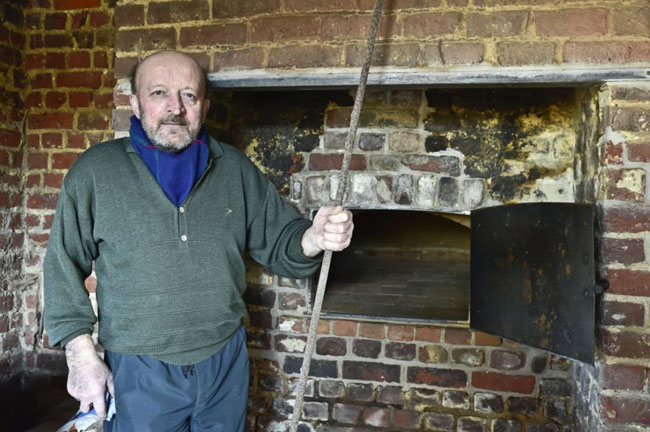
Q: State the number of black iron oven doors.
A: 1